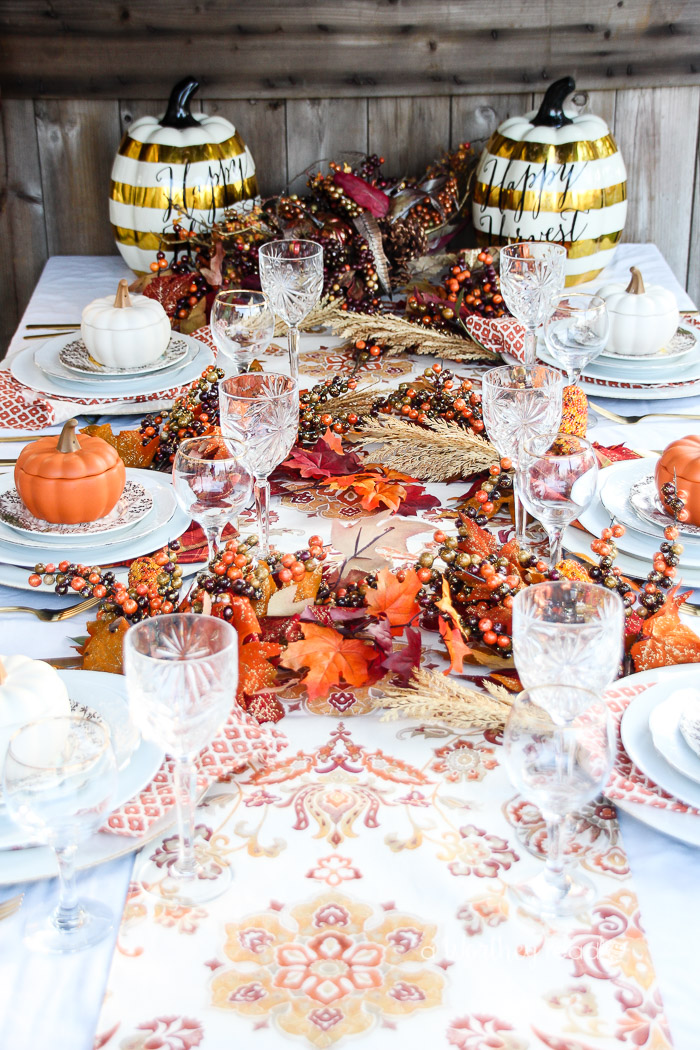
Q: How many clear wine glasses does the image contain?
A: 12